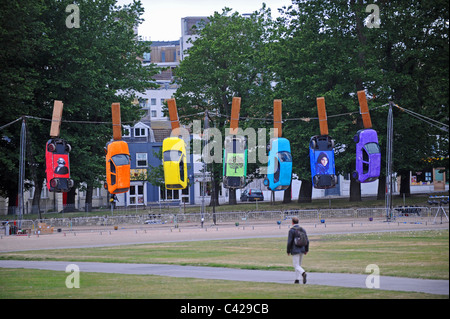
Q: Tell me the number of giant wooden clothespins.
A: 7